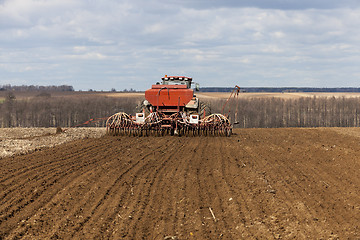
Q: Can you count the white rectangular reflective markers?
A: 2